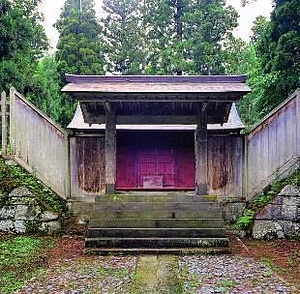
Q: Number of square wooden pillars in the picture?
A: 2